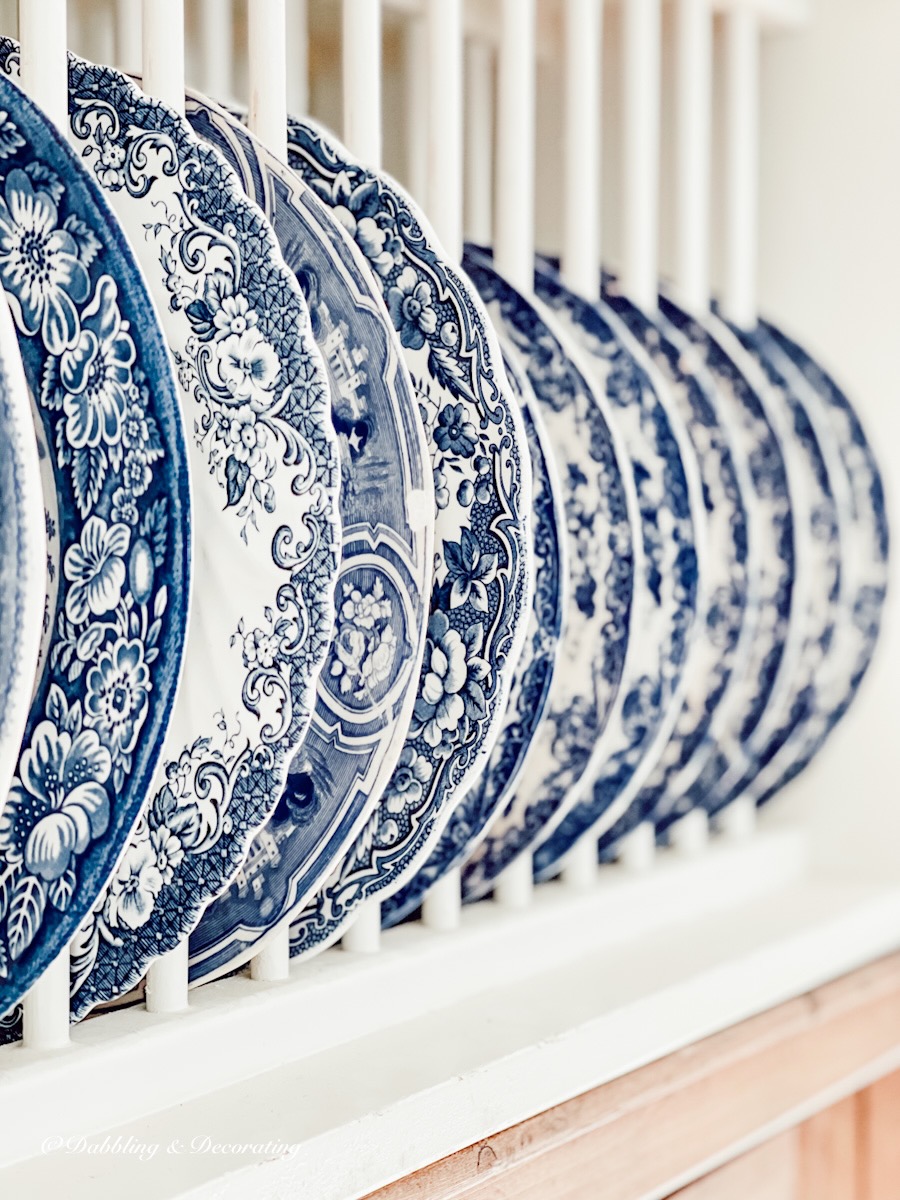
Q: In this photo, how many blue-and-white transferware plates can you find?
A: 12